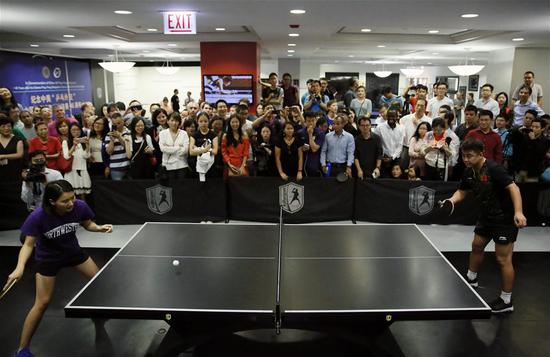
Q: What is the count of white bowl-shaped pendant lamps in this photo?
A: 5